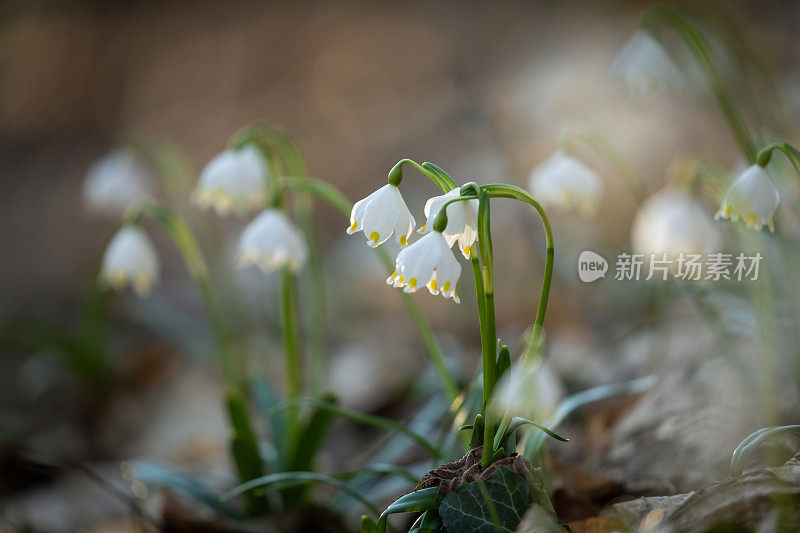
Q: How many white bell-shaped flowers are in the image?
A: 12